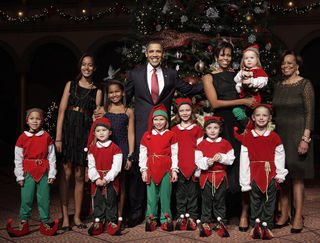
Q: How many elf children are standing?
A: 6